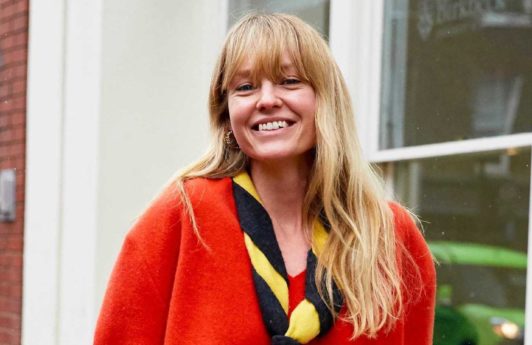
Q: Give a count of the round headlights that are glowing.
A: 1